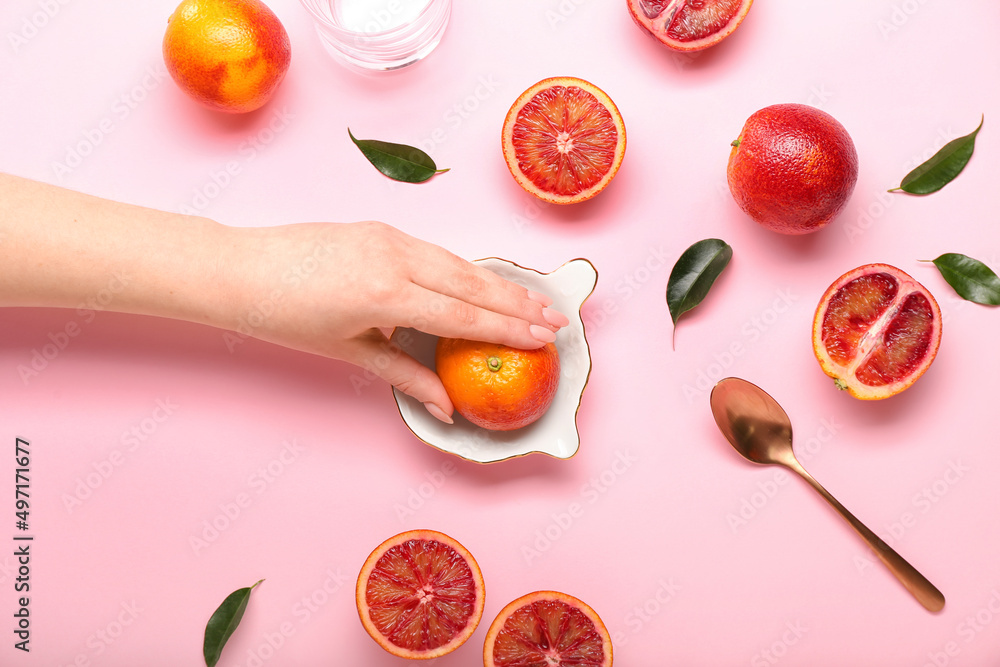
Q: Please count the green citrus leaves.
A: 5